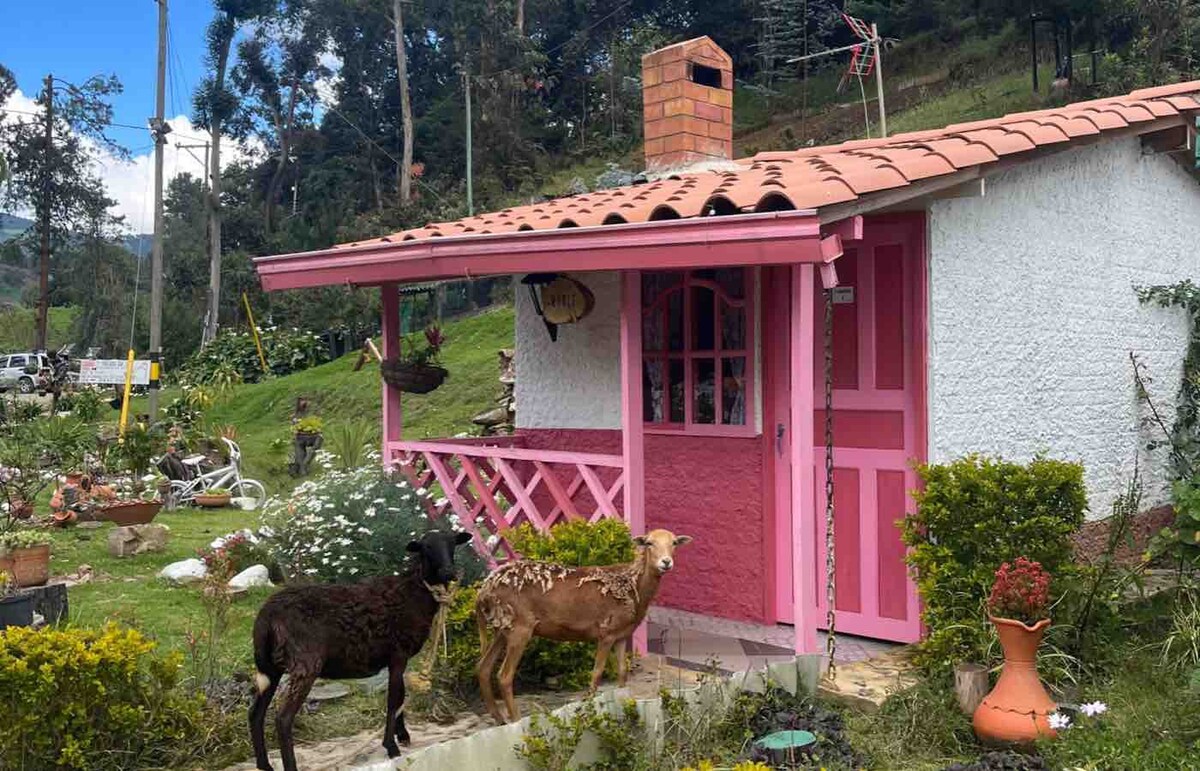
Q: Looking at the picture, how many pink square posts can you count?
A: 3